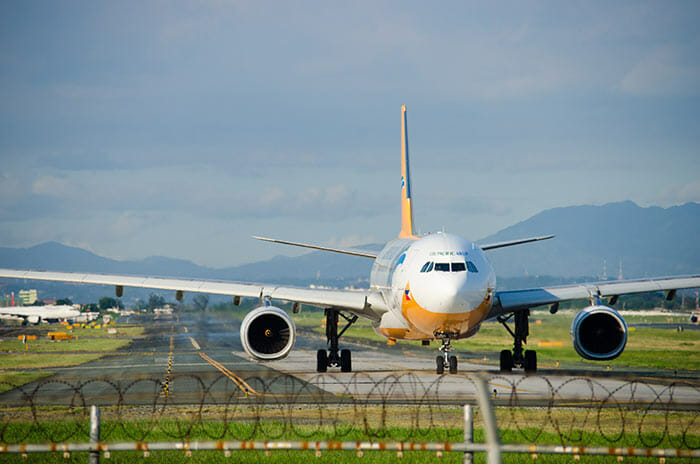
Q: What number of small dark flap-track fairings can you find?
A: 7